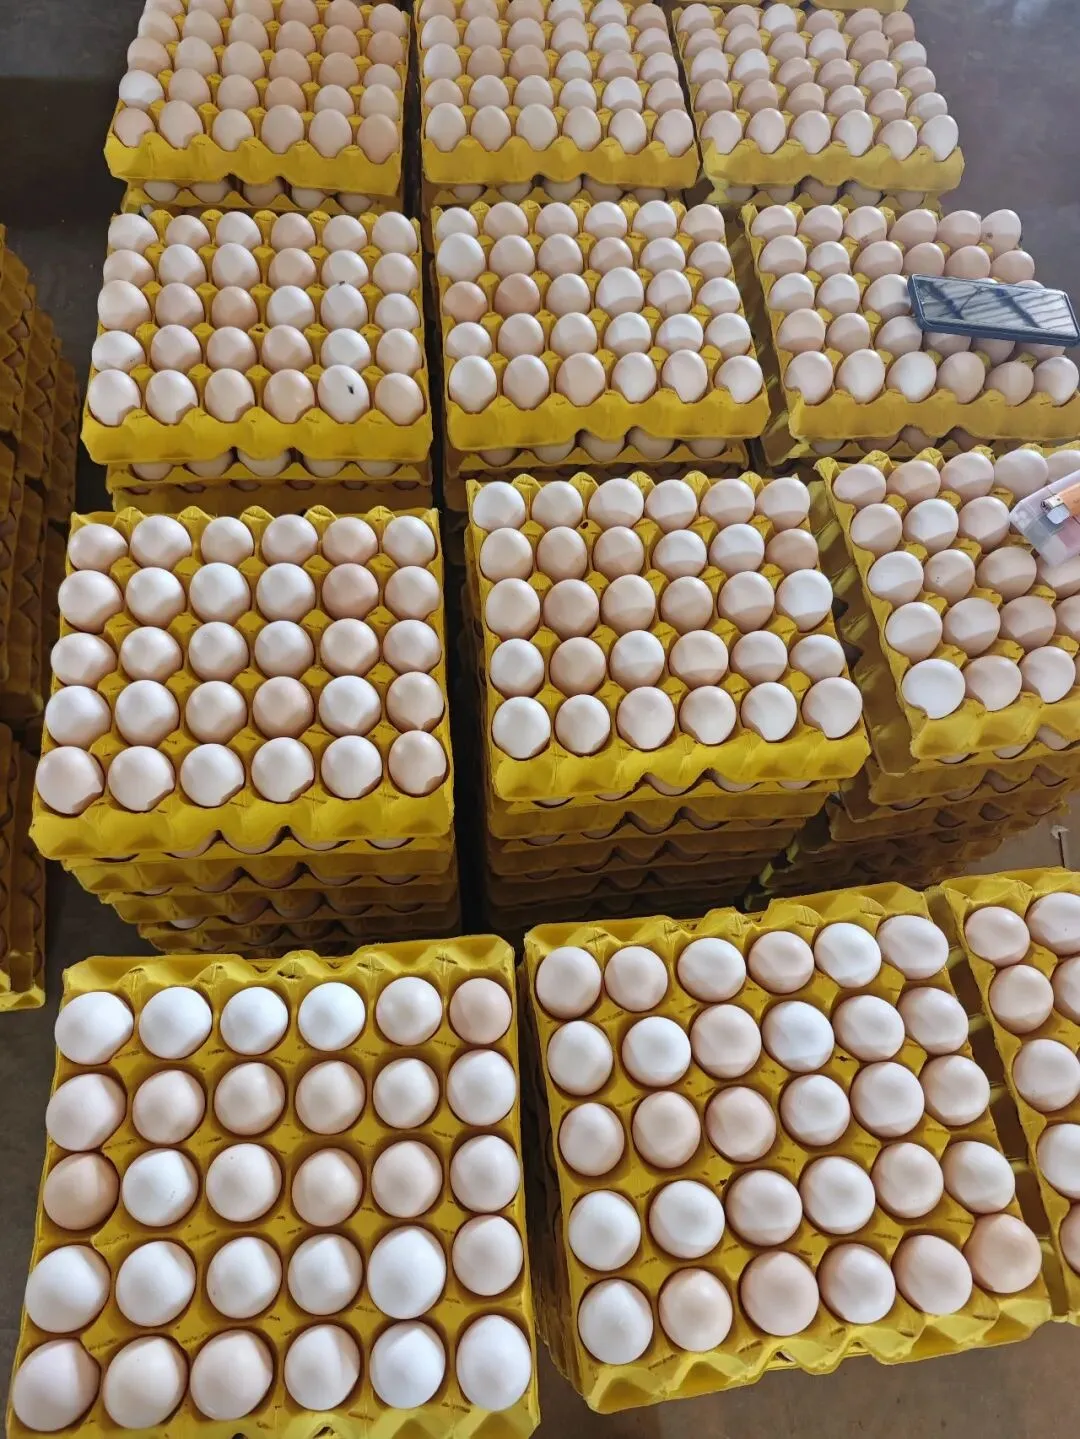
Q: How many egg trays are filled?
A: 12